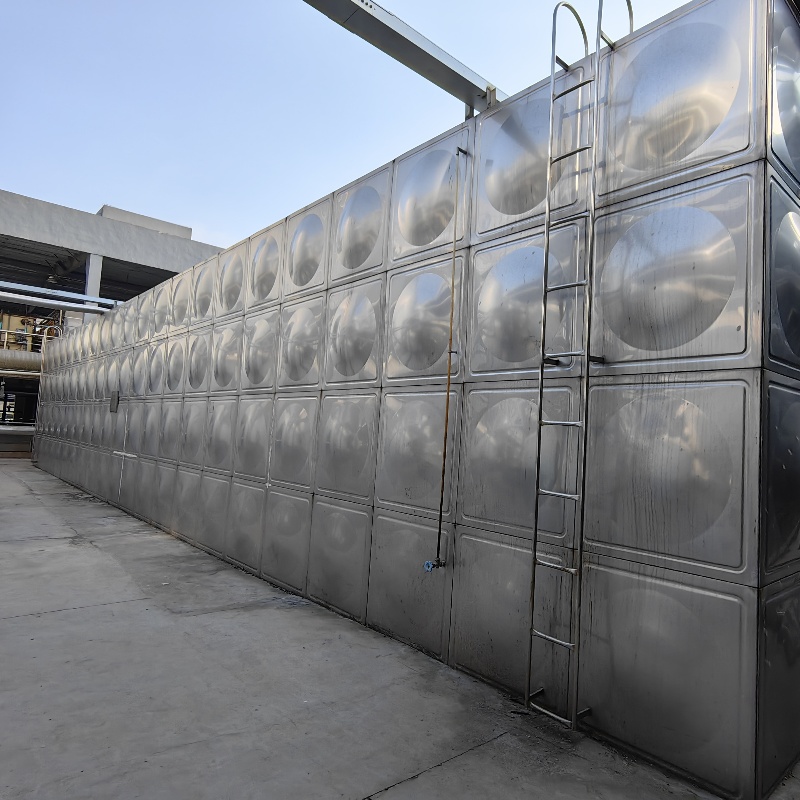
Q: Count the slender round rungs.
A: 10